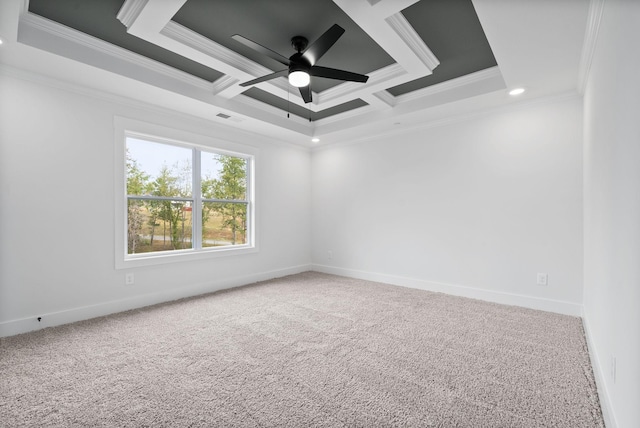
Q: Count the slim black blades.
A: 5